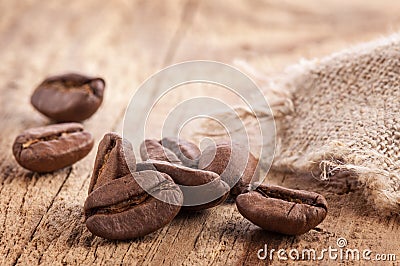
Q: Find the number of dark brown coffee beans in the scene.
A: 9